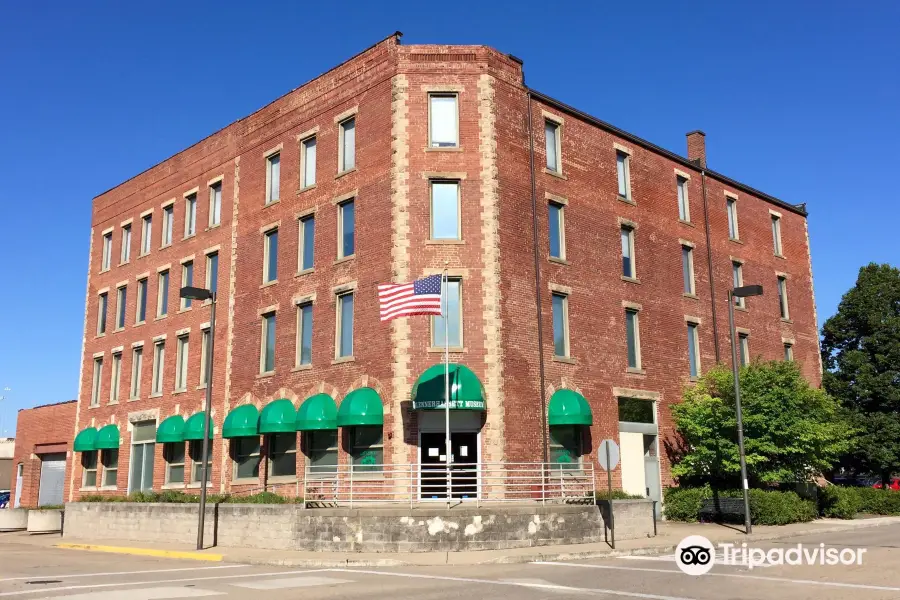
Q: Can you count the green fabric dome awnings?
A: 10